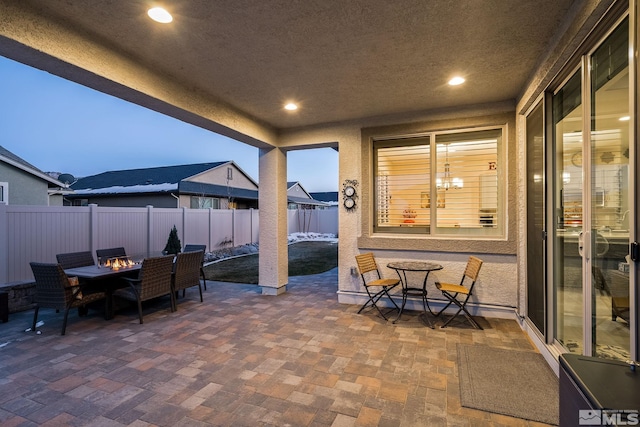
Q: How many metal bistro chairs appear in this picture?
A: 2